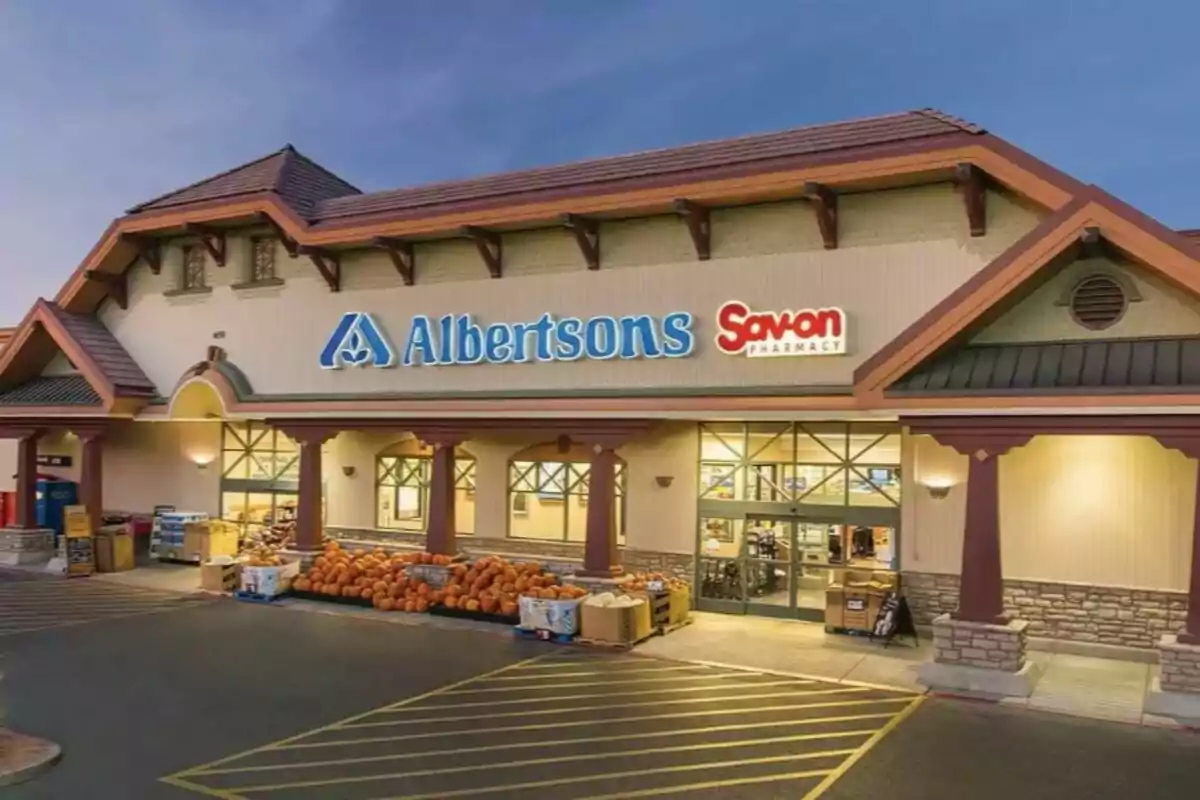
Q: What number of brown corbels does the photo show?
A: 11